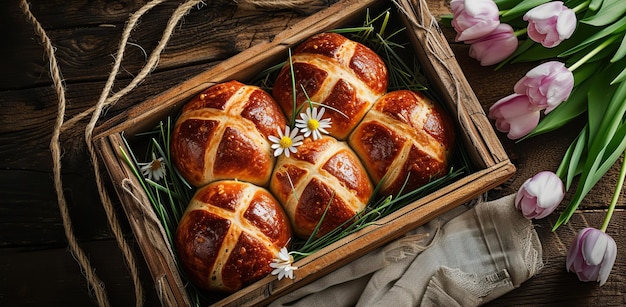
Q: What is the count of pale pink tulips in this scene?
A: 7